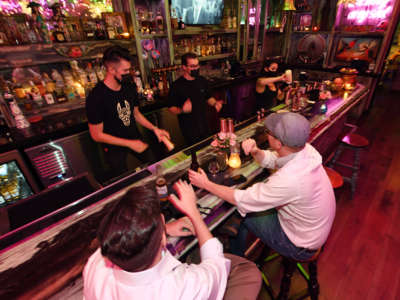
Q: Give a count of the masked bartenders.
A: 3